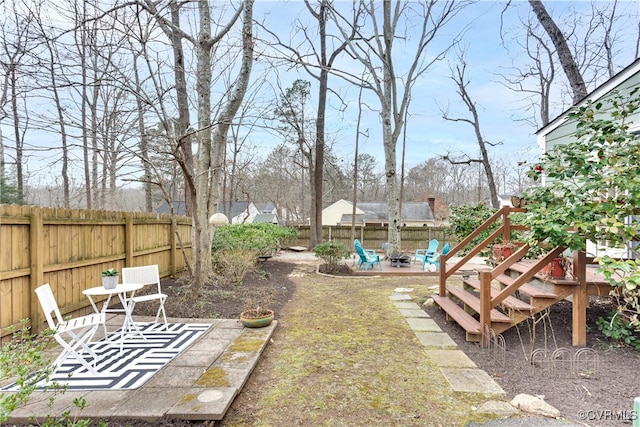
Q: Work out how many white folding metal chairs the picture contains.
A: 2